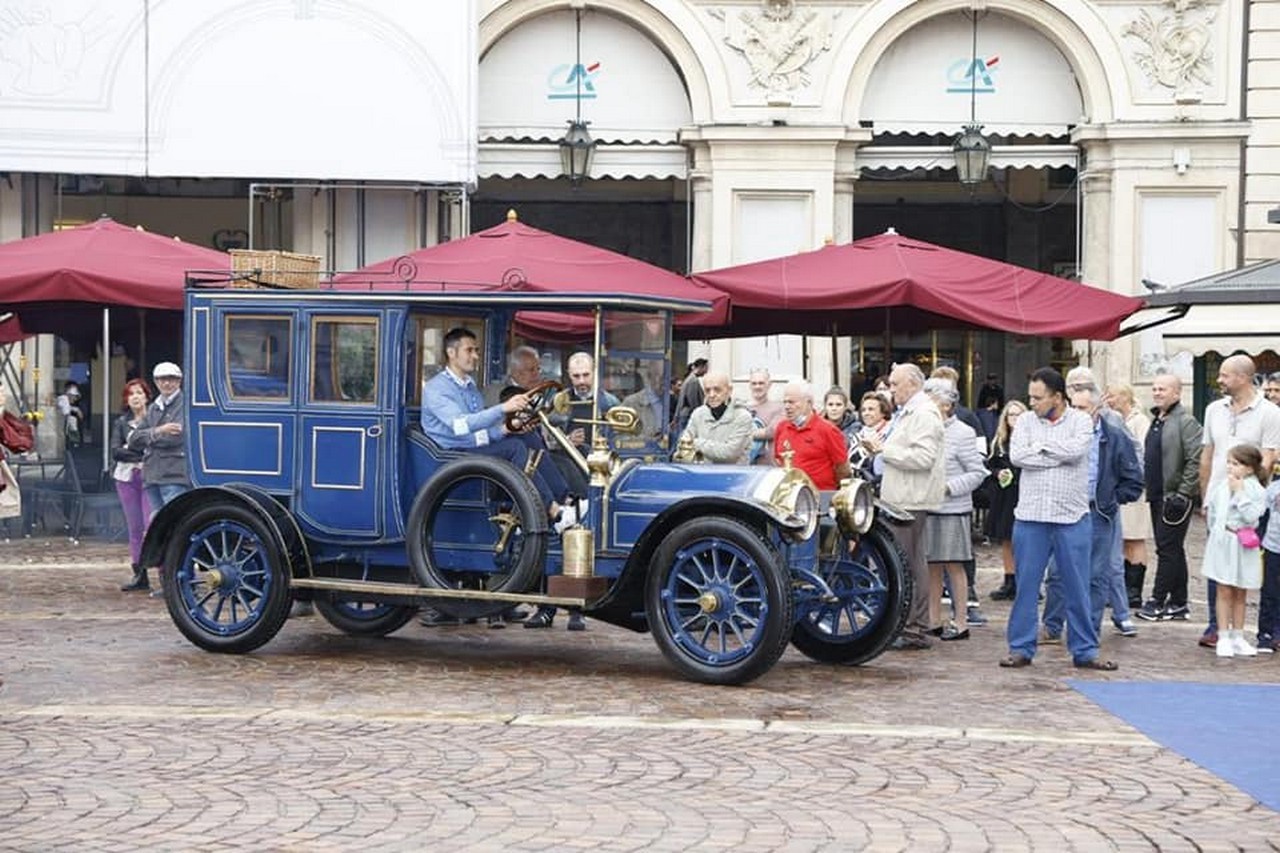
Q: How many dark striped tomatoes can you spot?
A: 0